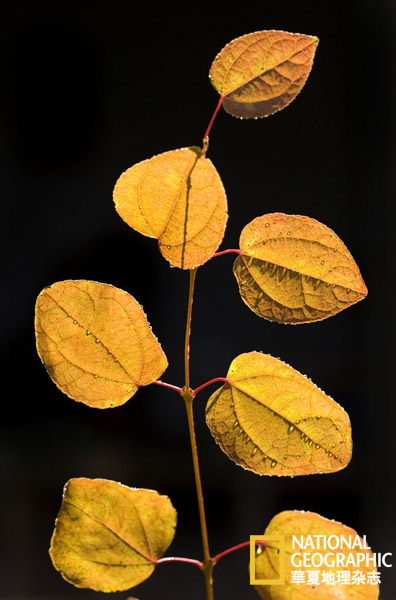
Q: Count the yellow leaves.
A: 7